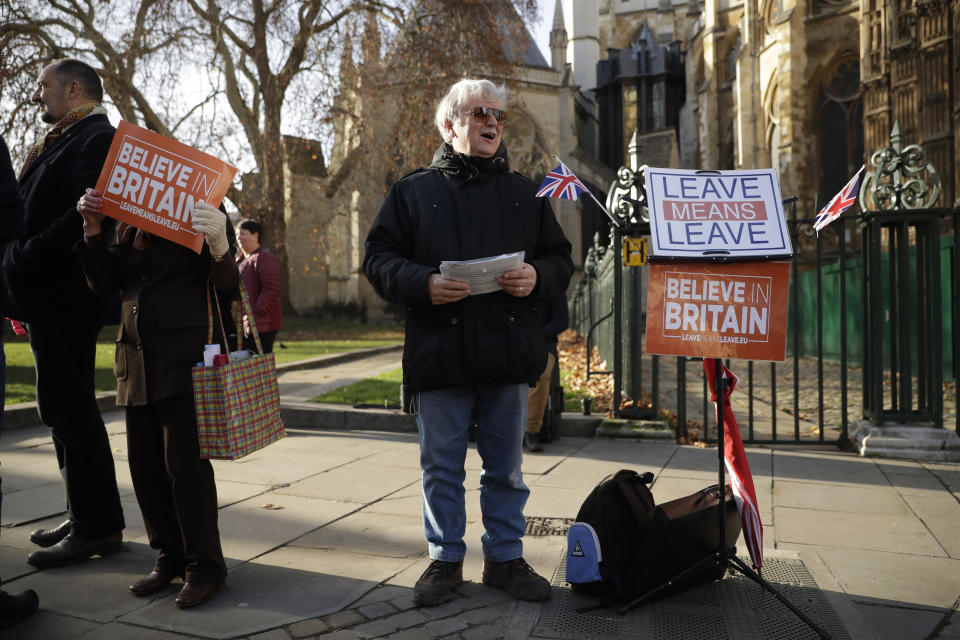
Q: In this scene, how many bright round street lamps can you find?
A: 0